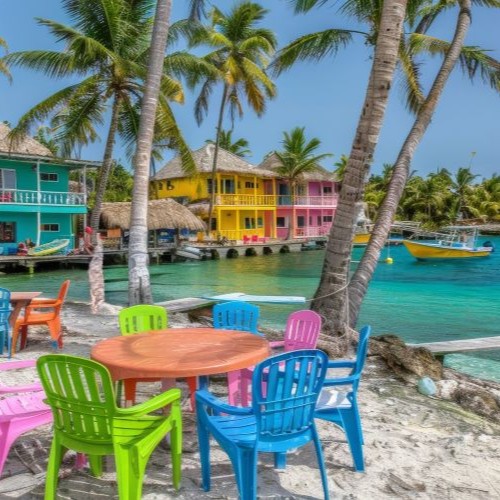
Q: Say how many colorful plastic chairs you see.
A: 9